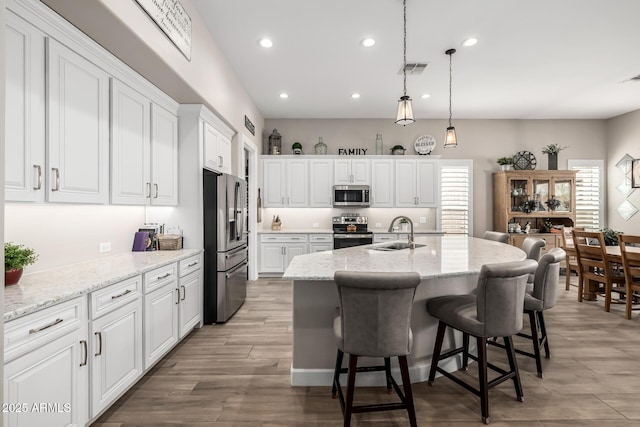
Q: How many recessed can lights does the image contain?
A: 6